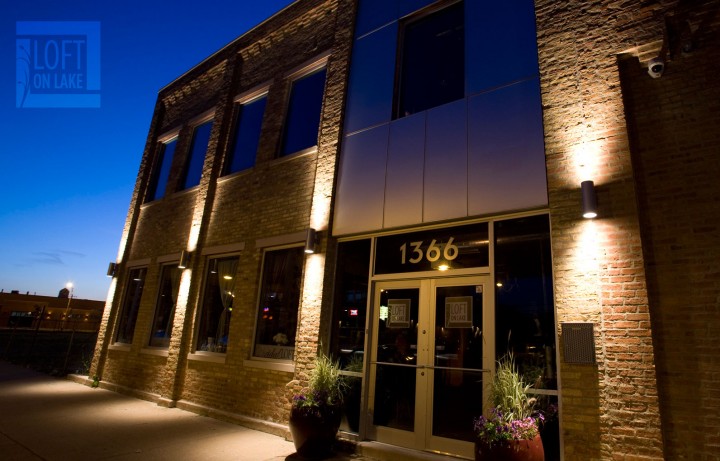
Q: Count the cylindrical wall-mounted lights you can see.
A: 4